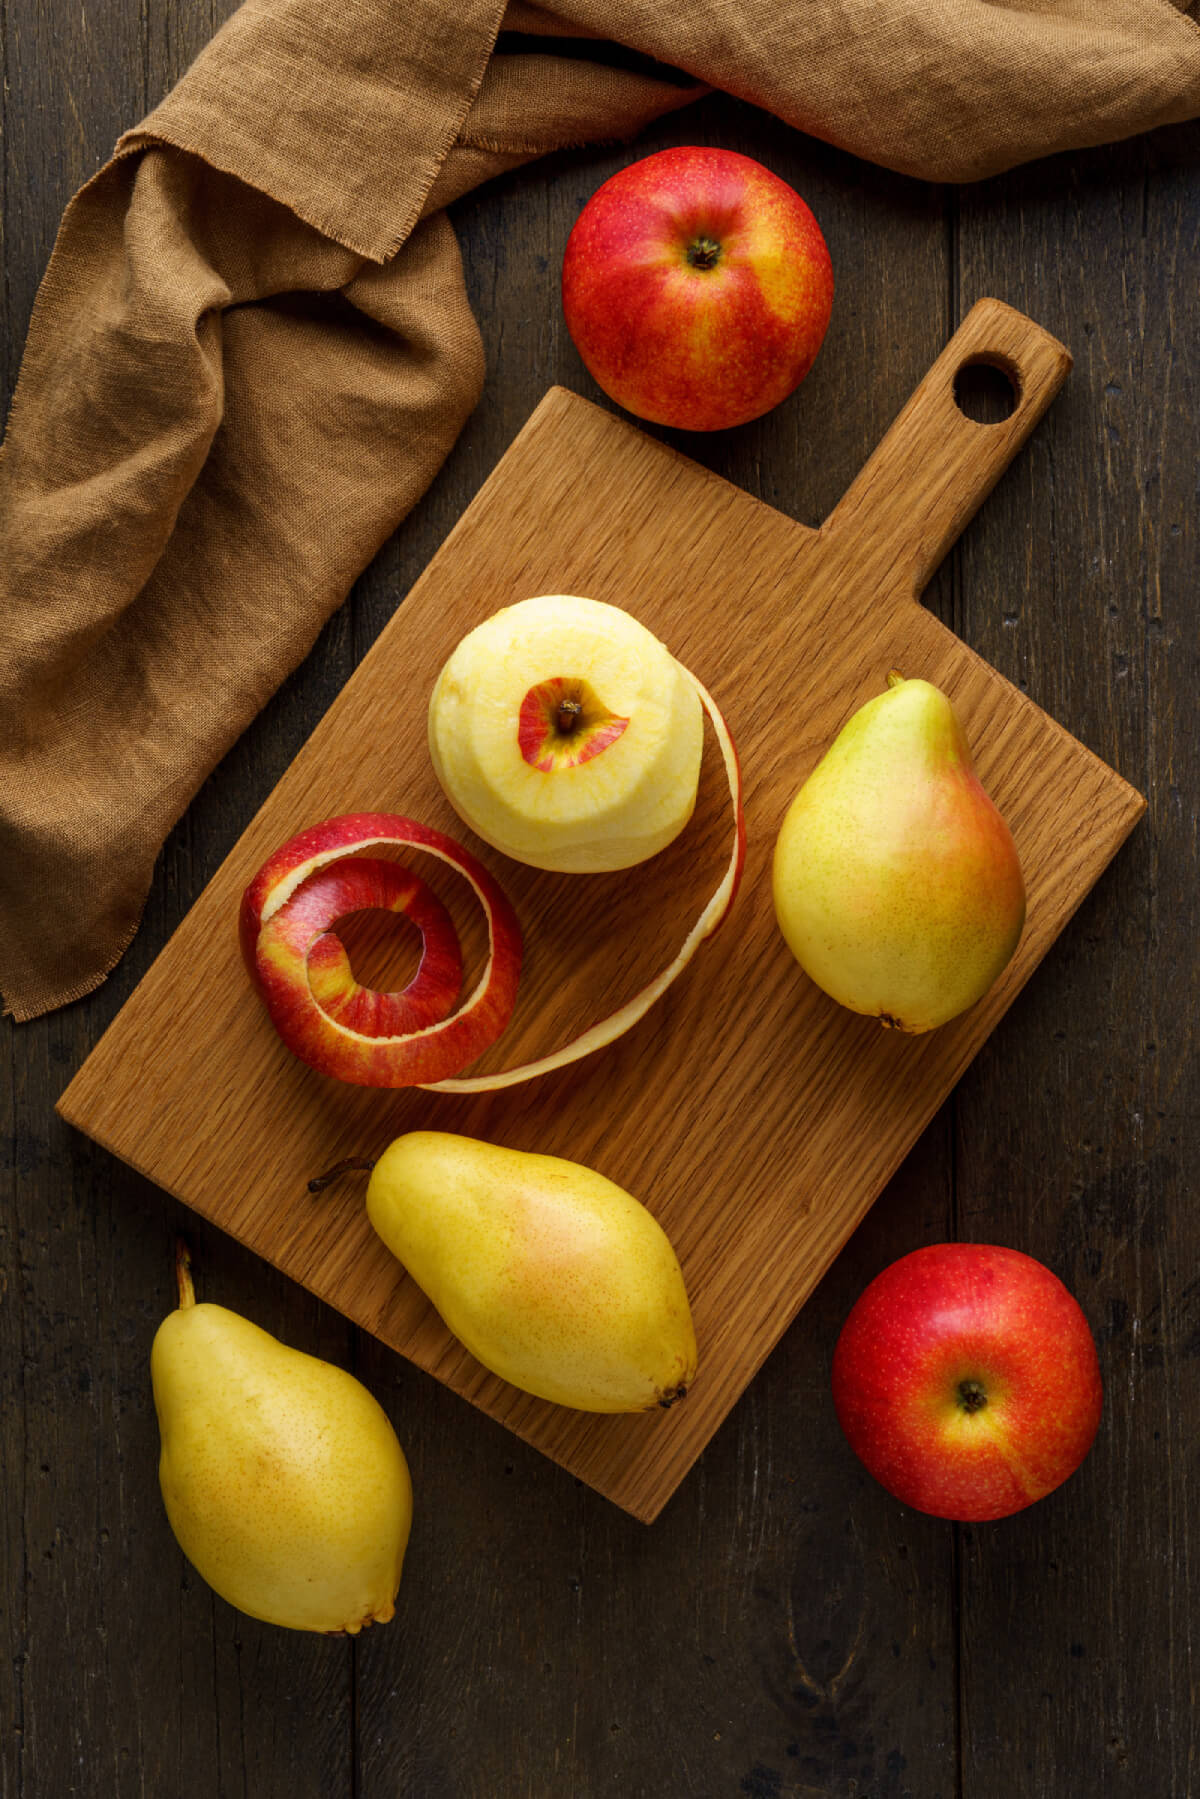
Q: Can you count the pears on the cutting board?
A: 2